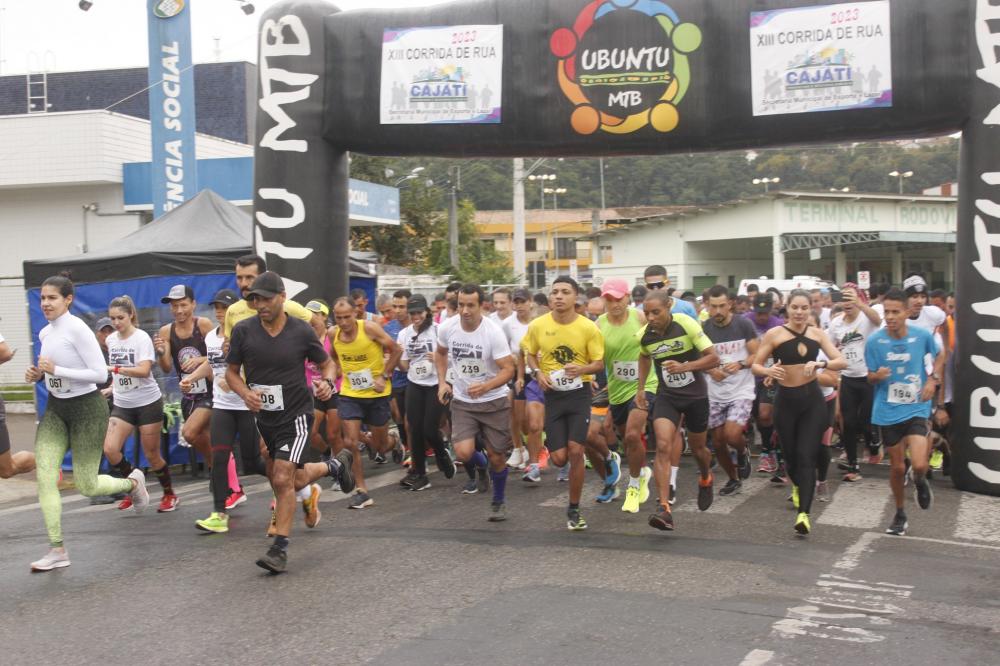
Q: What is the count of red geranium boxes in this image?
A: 0